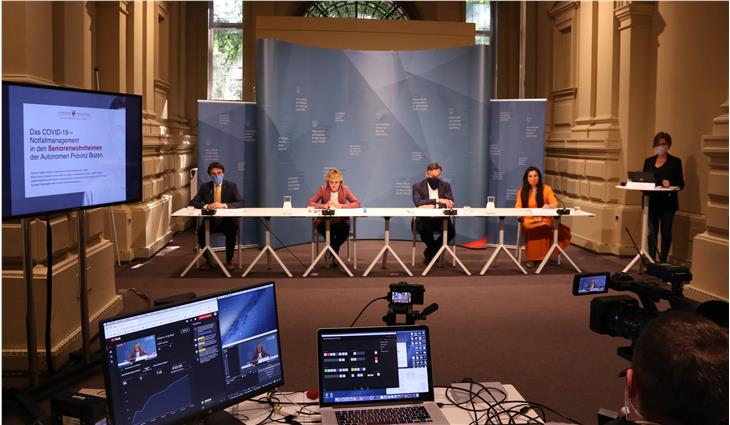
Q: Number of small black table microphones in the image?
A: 4